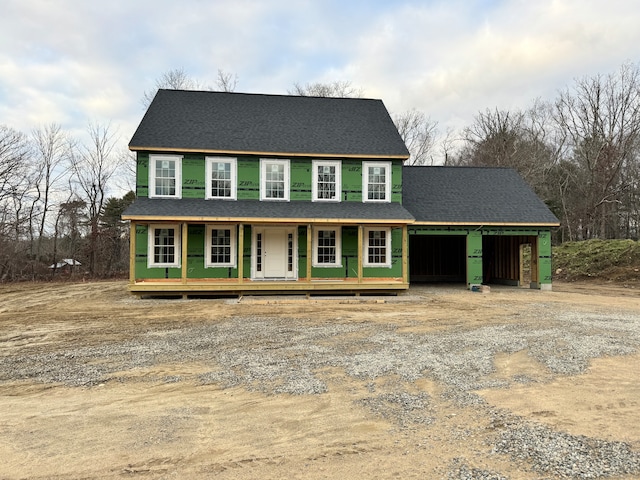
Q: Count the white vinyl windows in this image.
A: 9